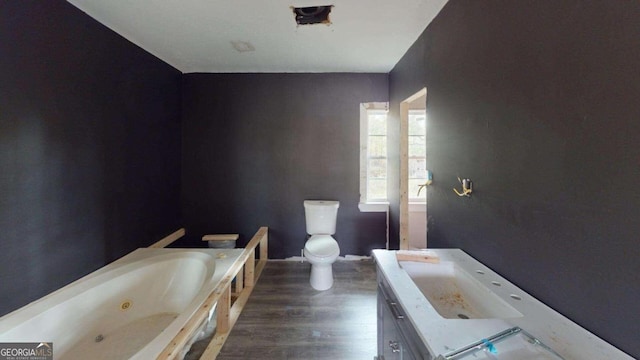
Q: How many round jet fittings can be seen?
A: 1